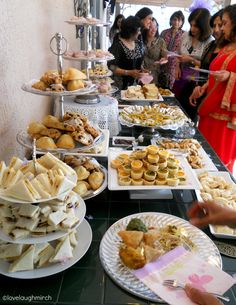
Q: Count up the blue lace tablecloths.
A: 0